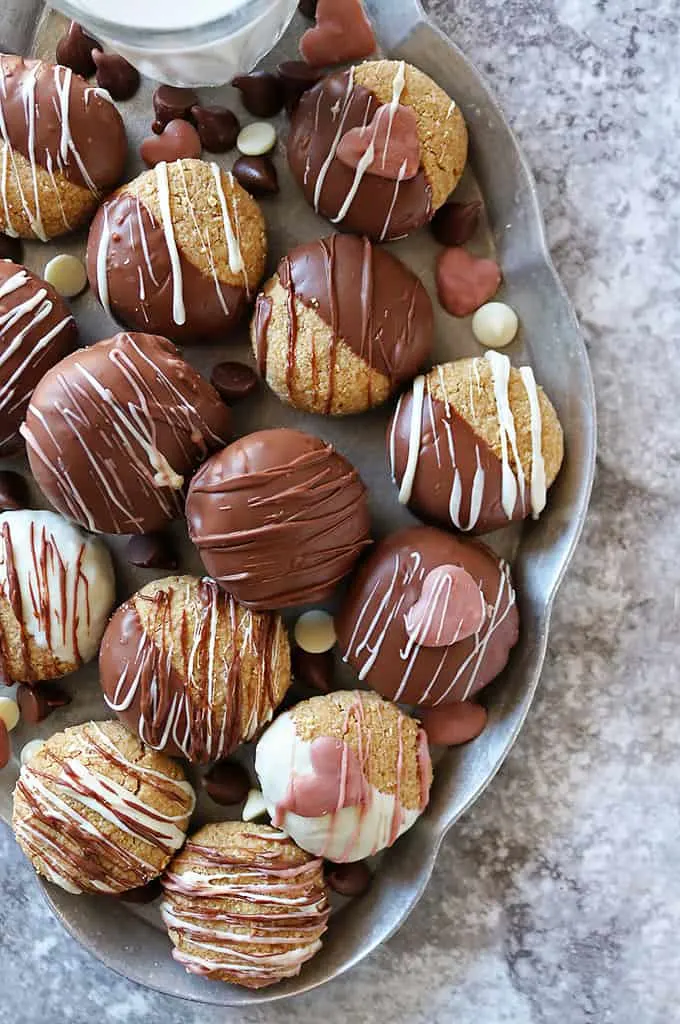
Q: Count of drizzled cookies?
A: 14